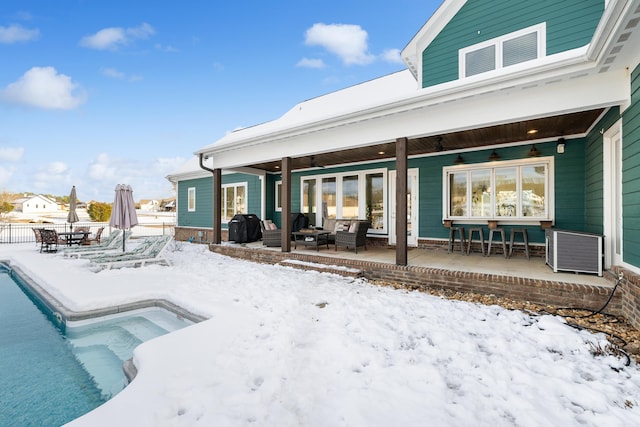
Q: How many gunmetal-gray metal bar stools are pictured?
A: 4